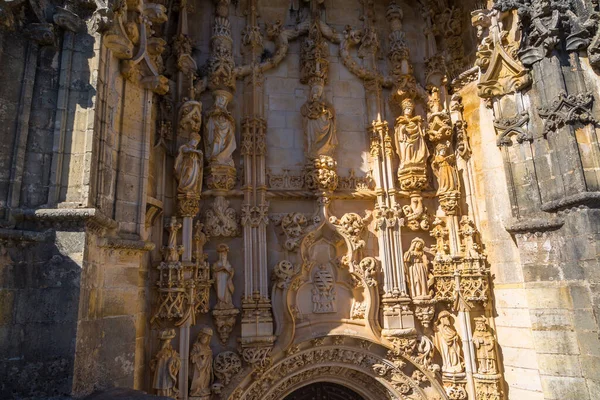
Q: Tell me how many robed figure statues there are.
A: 11